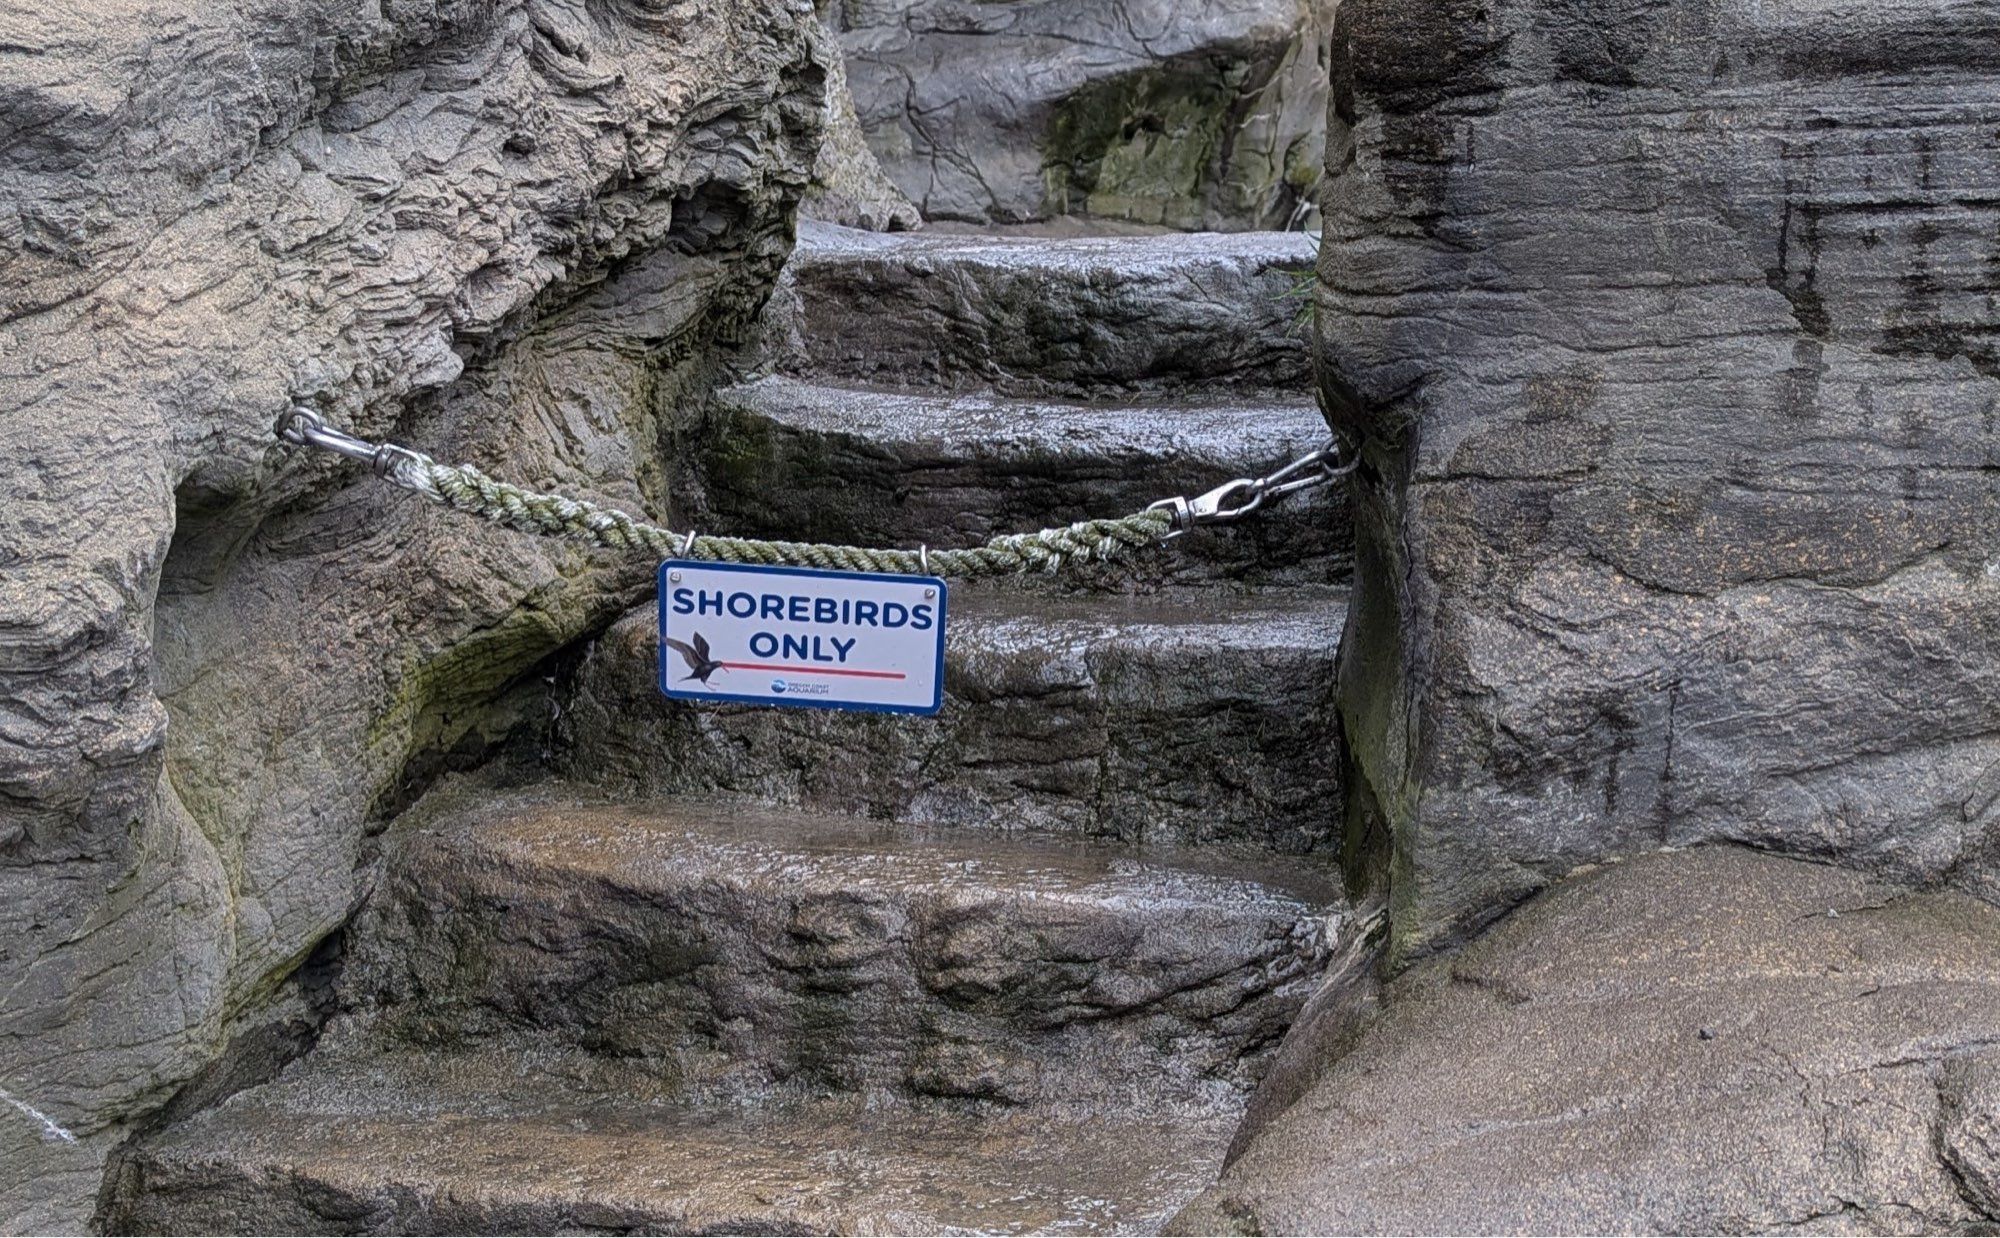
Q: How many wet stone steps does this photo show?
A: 5